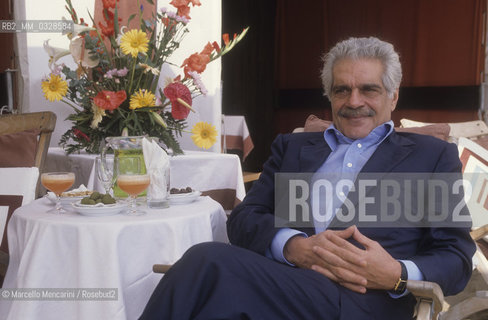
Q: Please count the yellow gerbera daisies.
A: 4